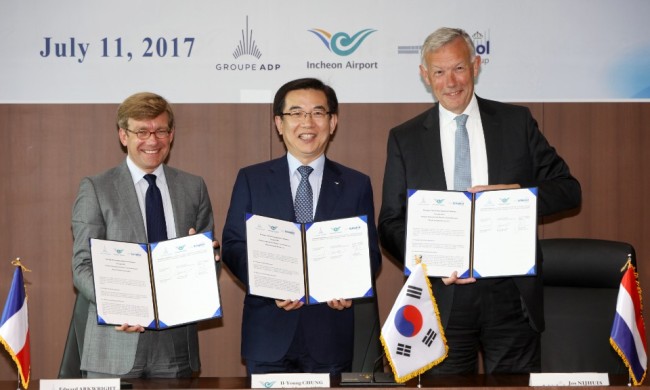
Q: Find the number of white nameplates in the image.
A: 3